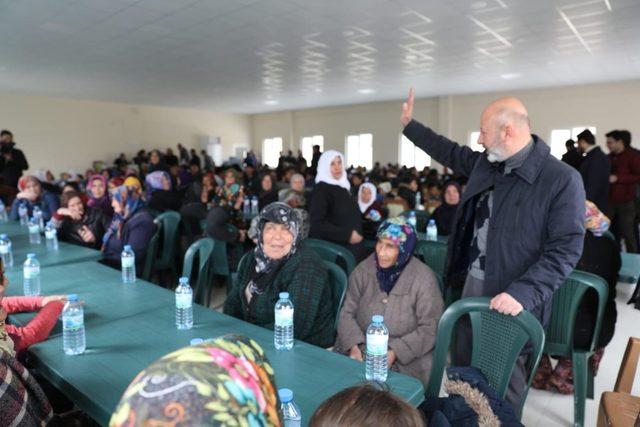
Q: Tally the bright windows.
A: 6